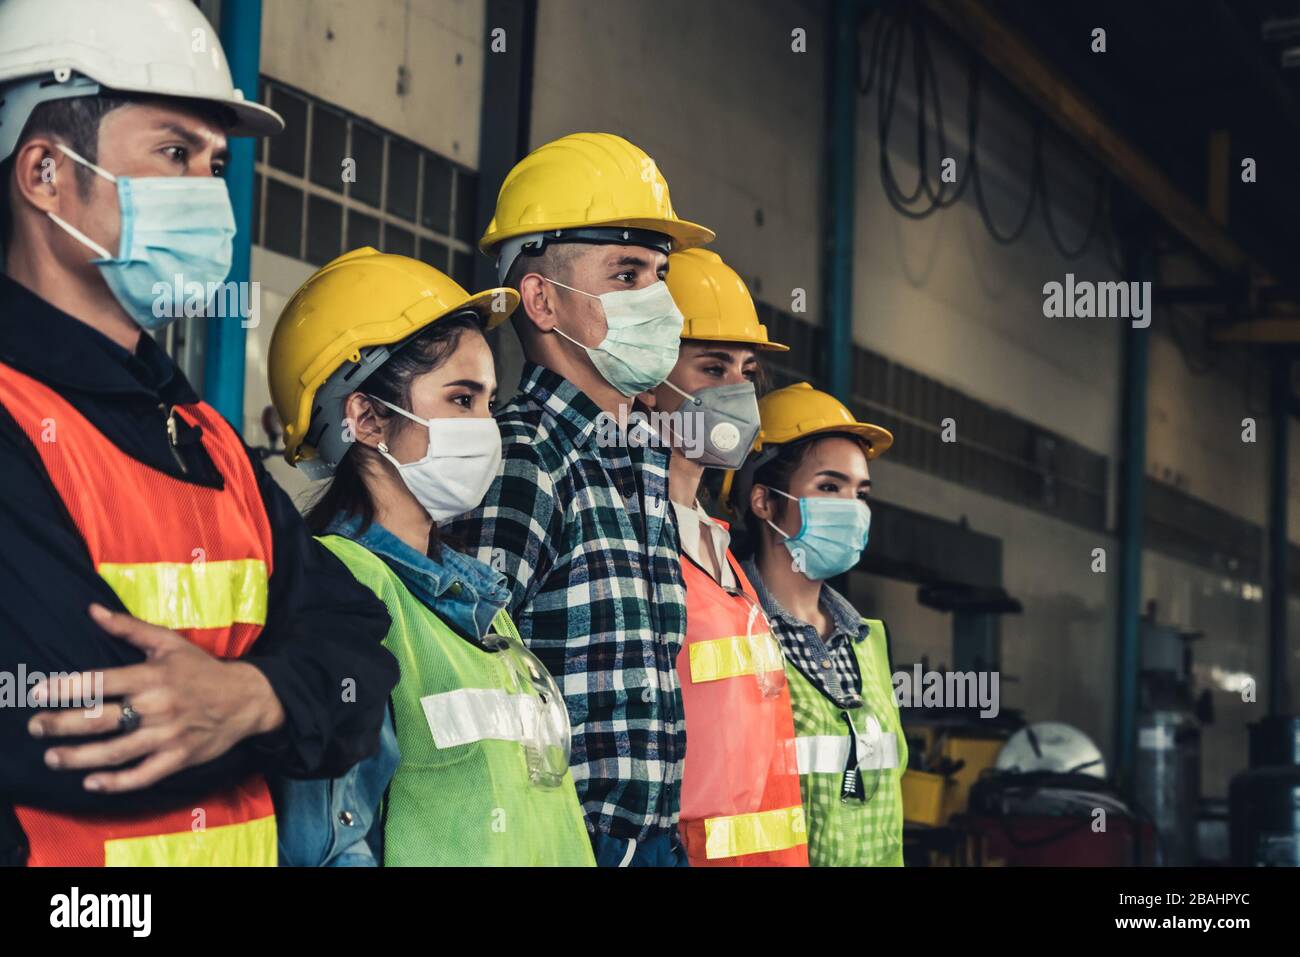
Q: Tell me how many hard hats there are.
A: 5